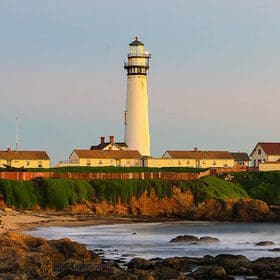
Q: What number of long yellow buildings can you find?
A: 3